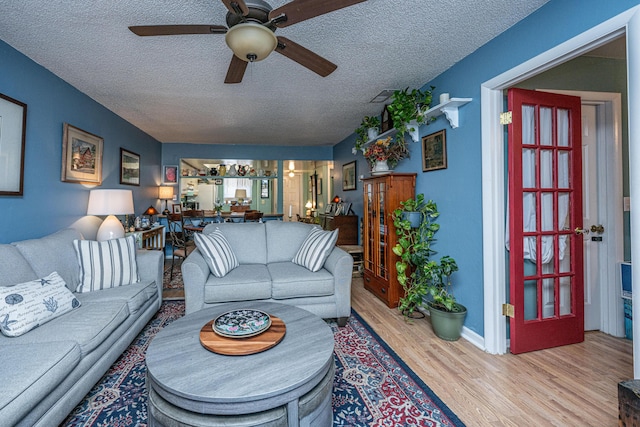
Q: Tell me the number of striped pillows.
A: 3